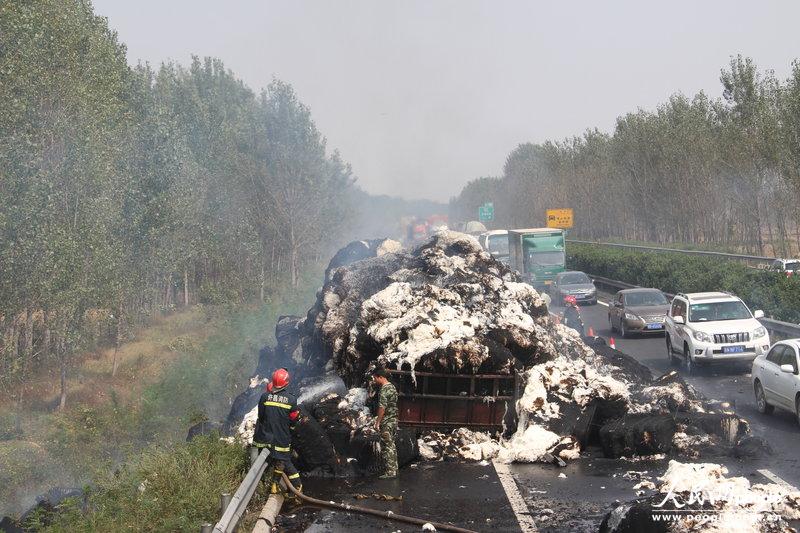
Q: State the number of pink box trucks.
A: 0